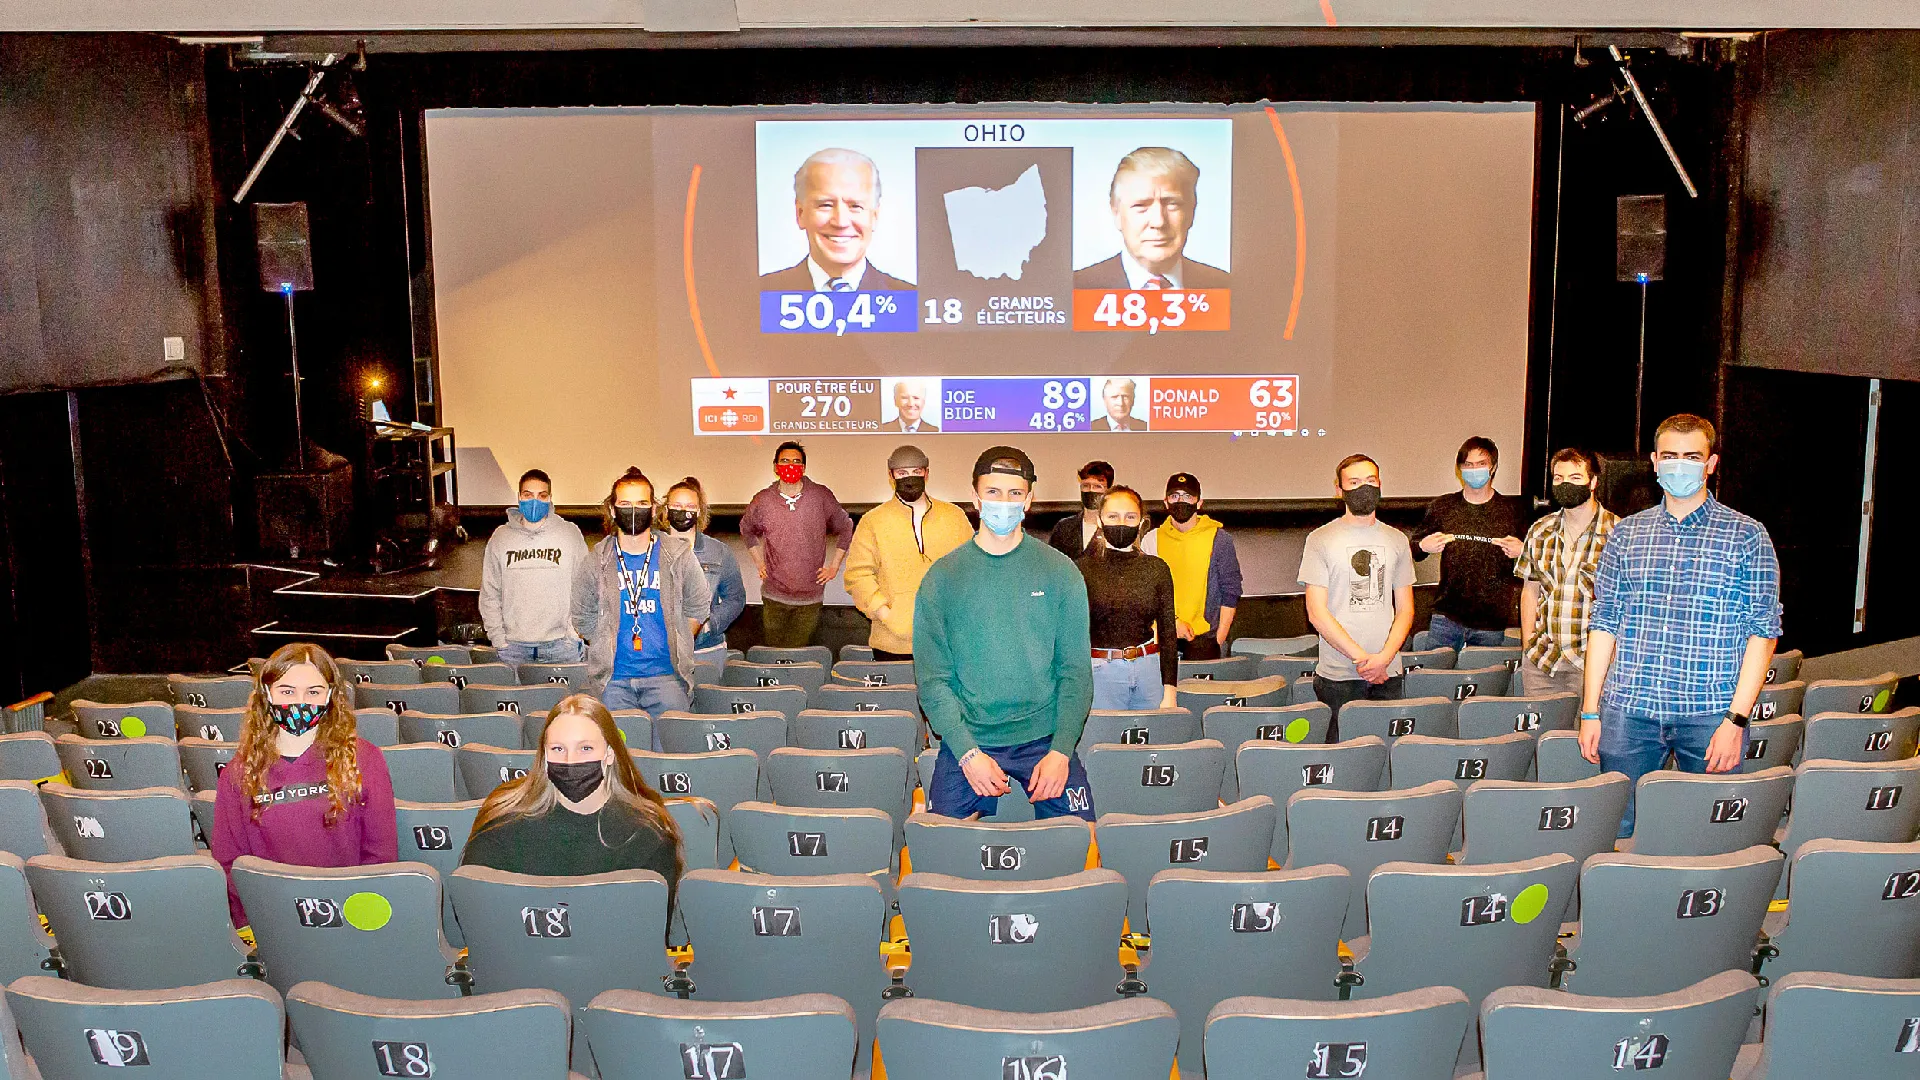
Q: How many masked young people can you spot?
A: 15